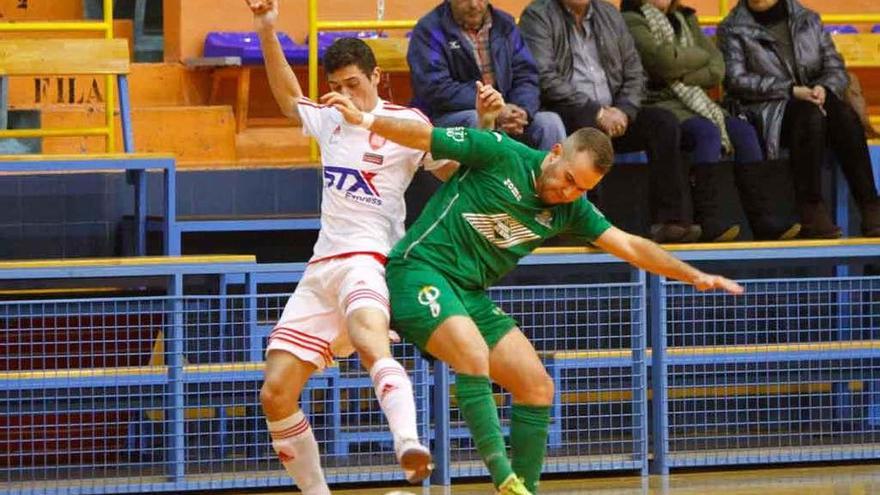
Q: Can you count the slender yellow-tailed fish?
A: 0